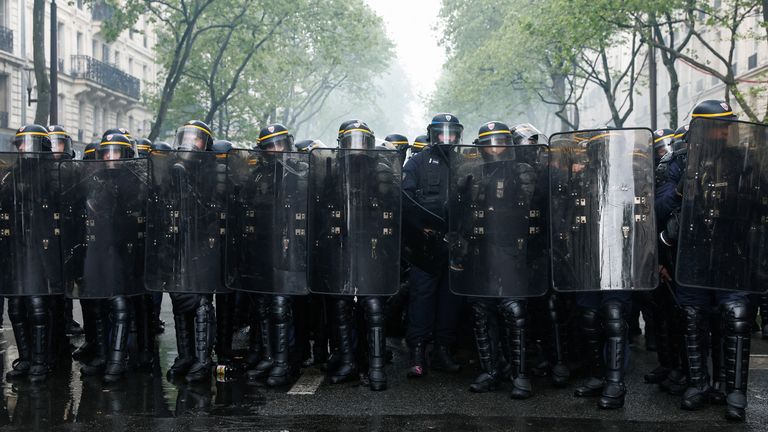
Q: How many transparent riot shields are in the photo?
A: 8